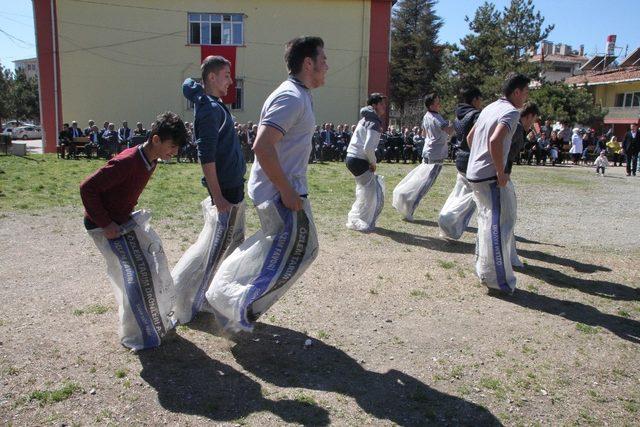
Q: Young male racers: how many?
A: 8